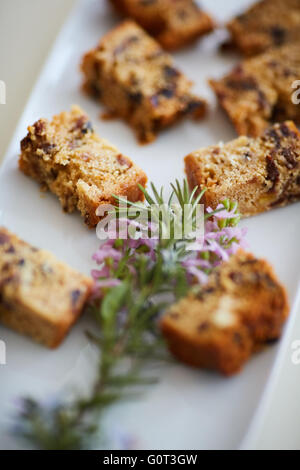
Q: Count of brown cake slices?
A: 8